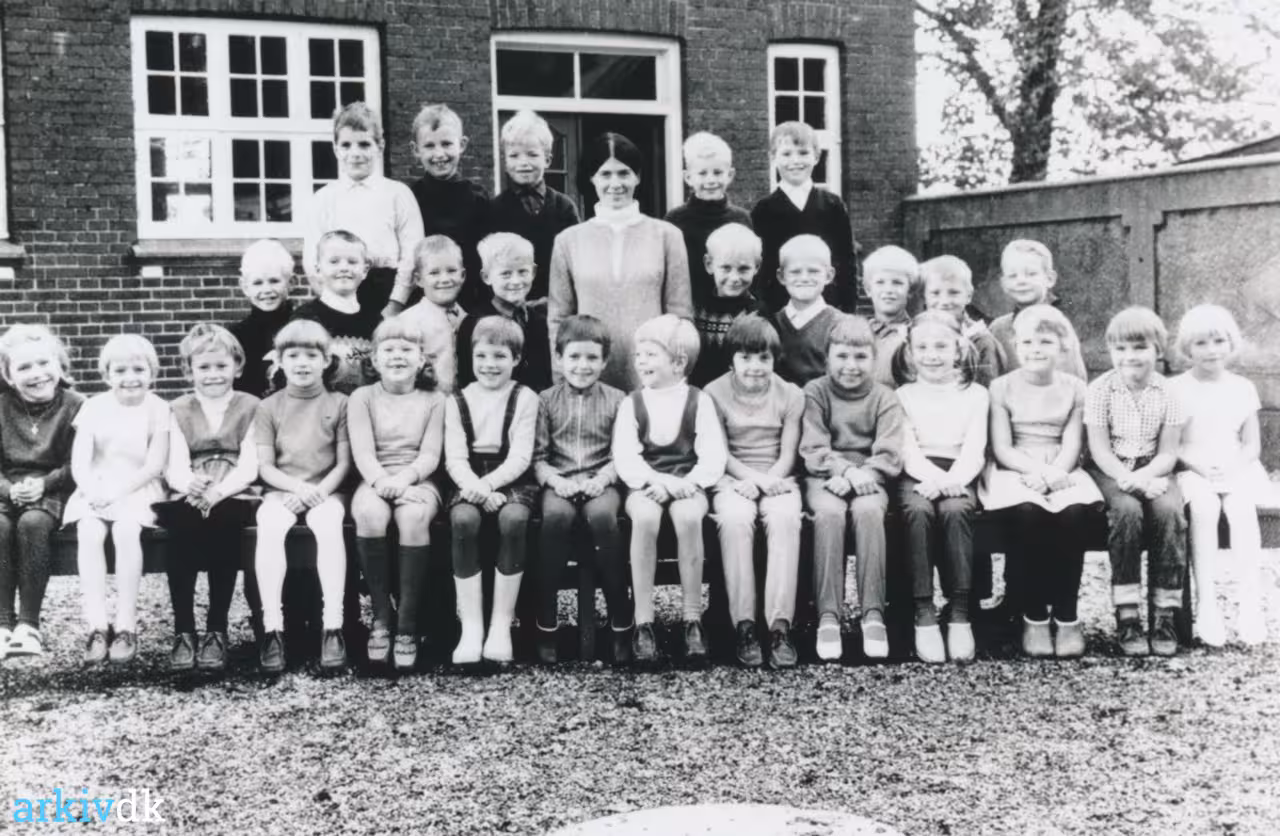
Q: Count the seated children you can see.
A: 14